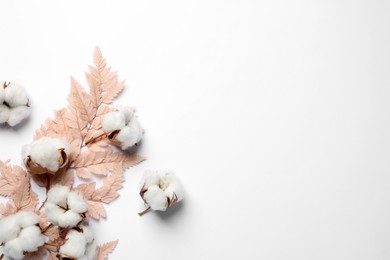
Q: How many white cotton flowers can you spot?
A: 7